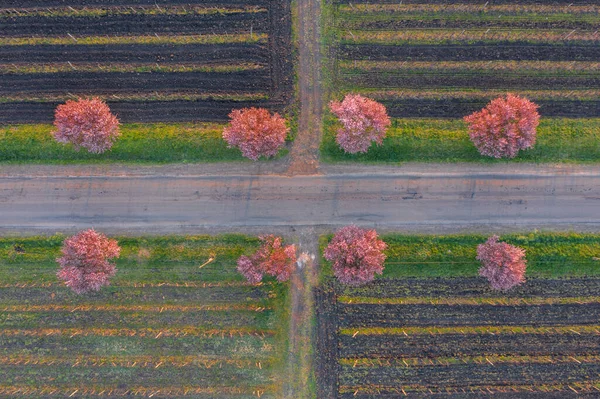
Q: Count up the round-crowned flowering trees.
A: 8